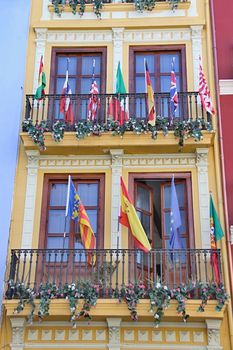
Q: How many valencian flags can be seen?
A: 1